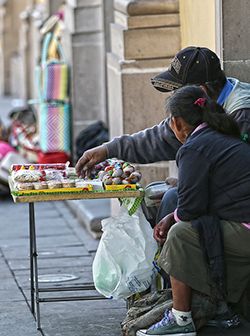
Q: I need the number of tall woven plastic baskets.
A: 2